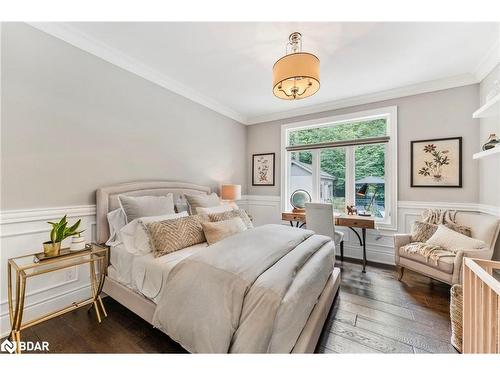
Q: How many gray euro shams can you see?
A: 2